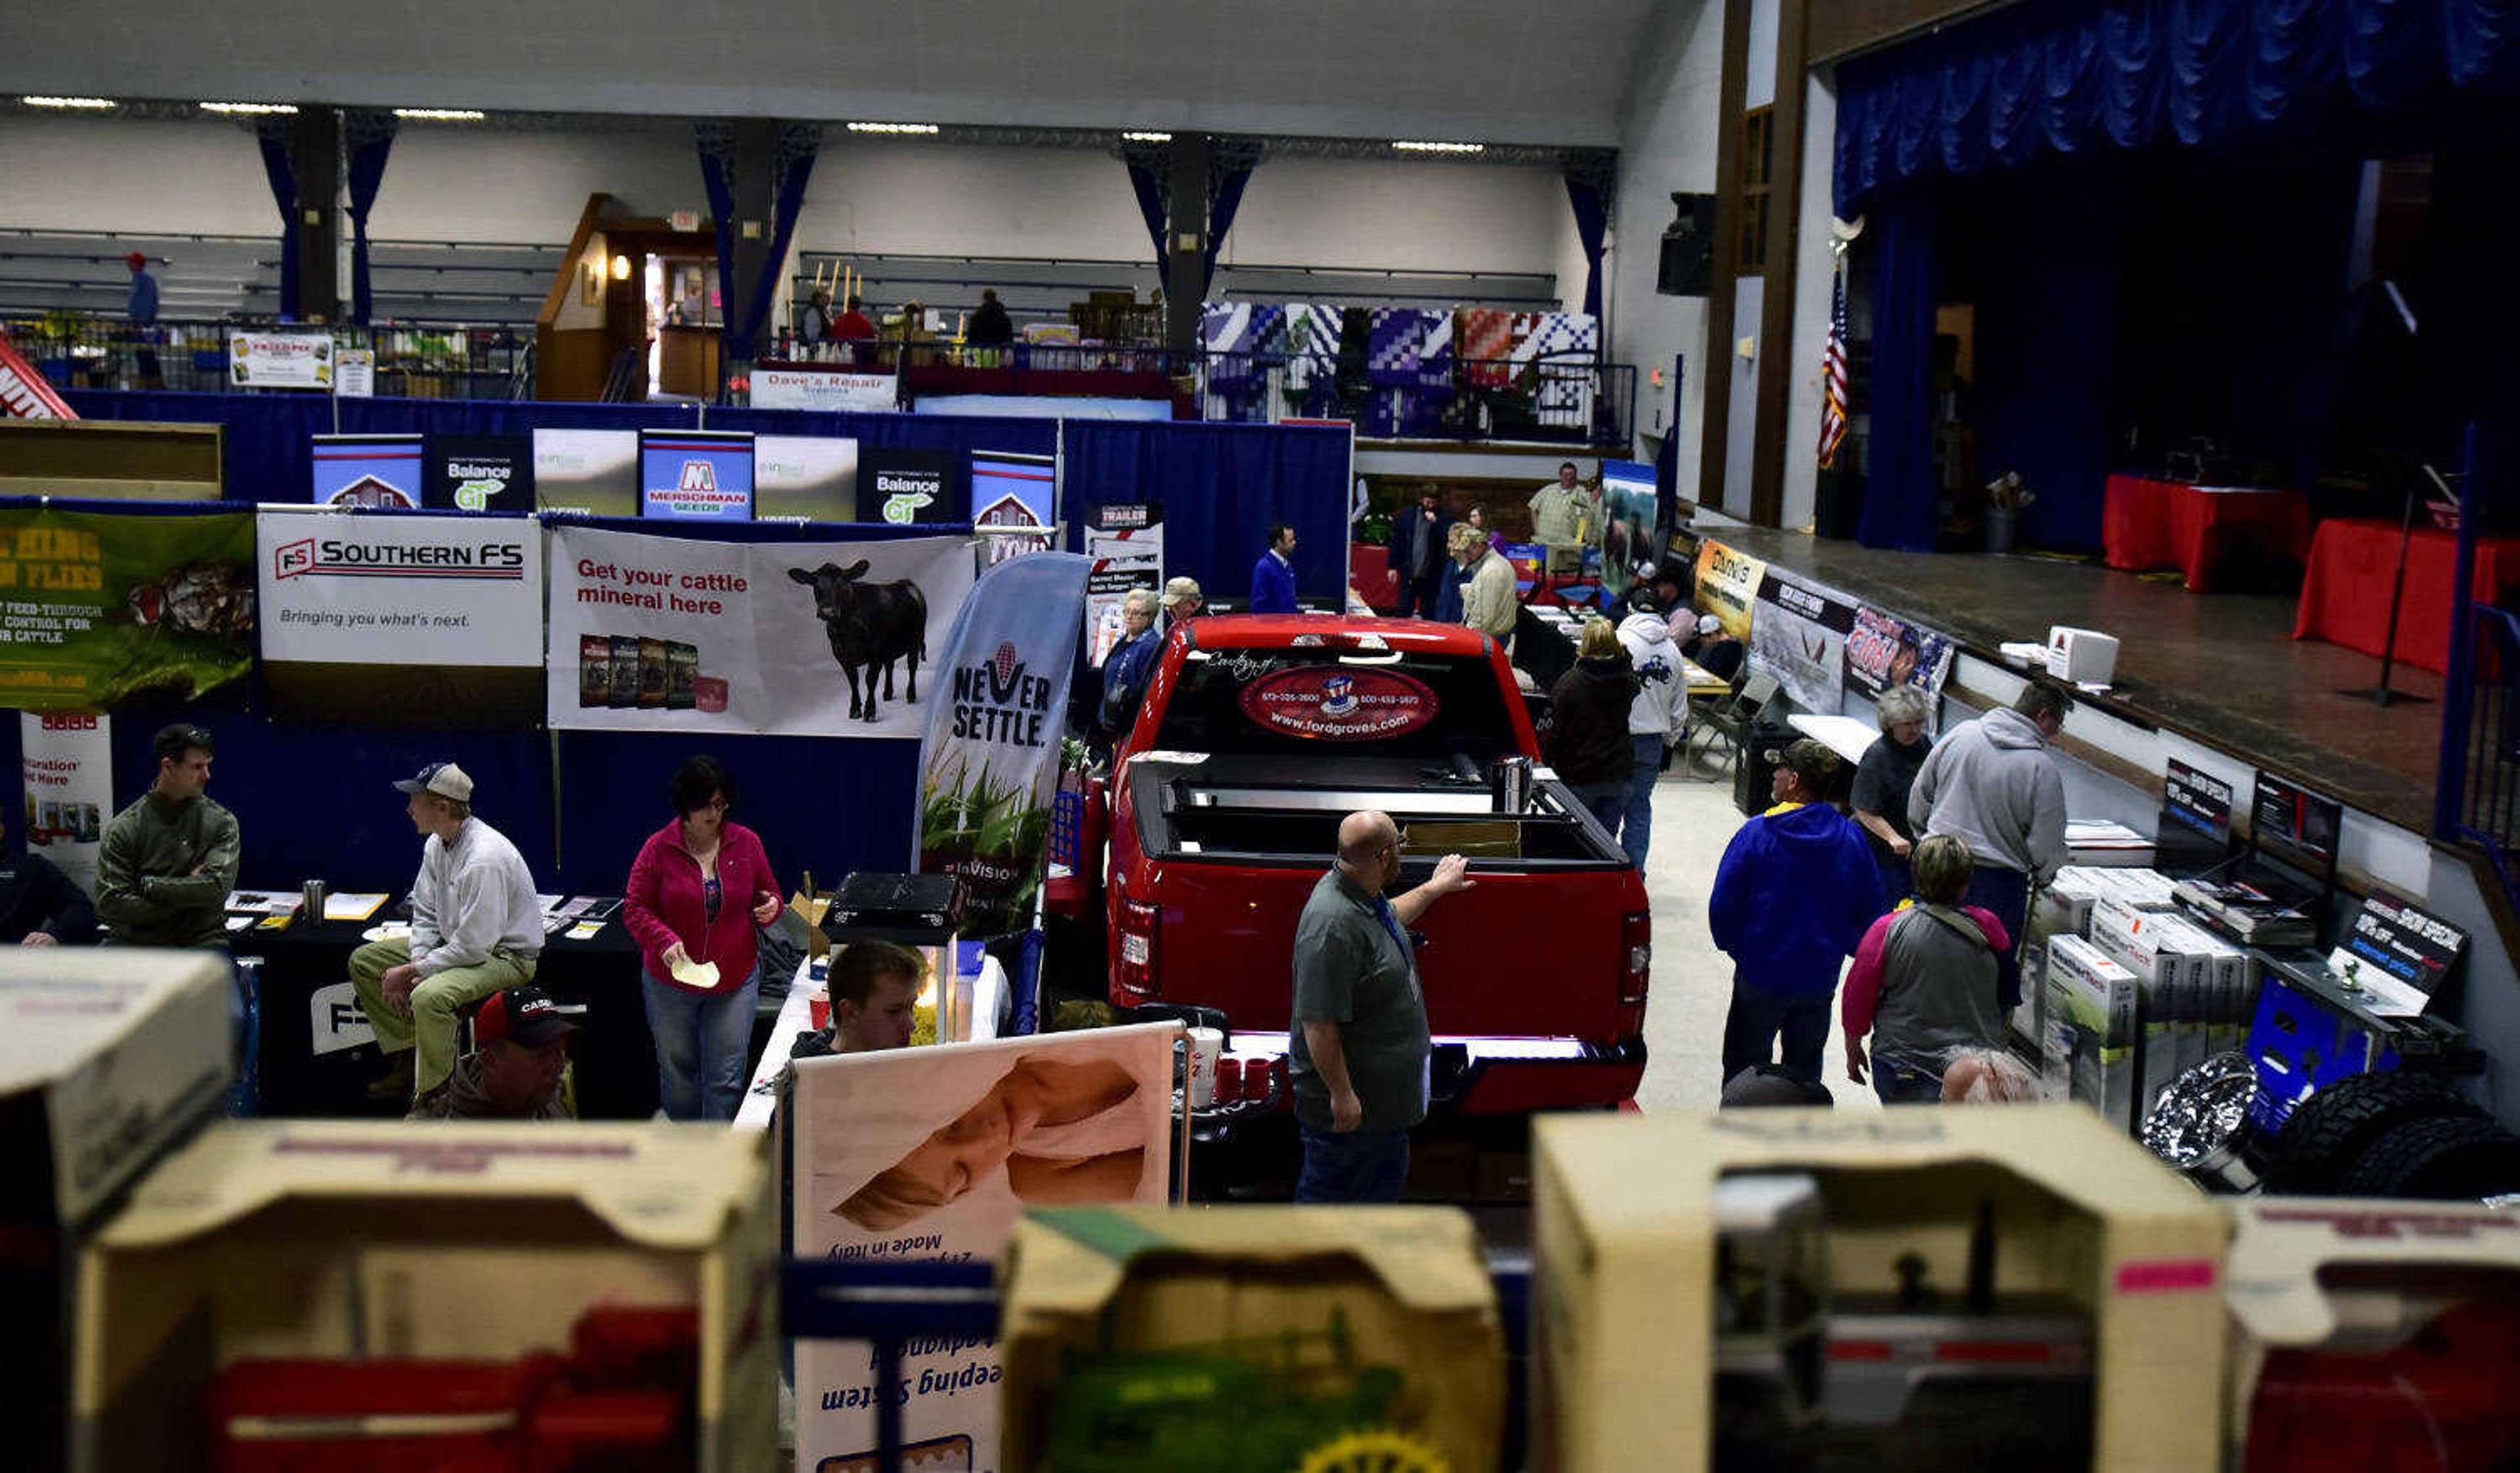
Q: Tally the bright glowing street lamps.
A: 0